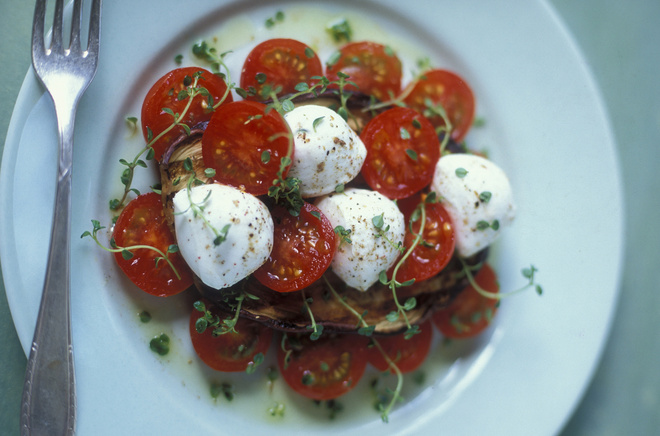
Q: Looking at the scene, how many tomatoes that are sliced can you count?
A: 13